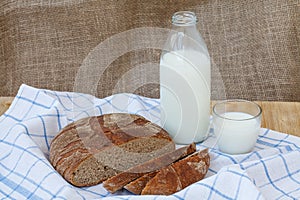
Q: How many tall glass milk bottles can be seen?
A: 1